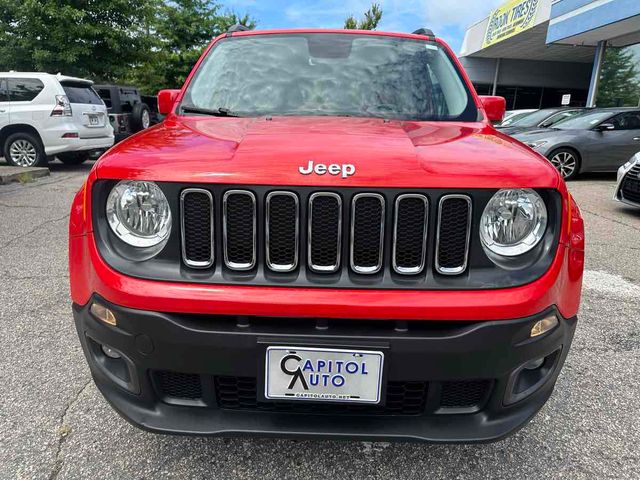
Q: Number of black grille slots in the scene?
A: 7